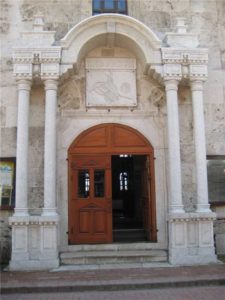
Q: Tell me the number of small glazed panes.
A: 2